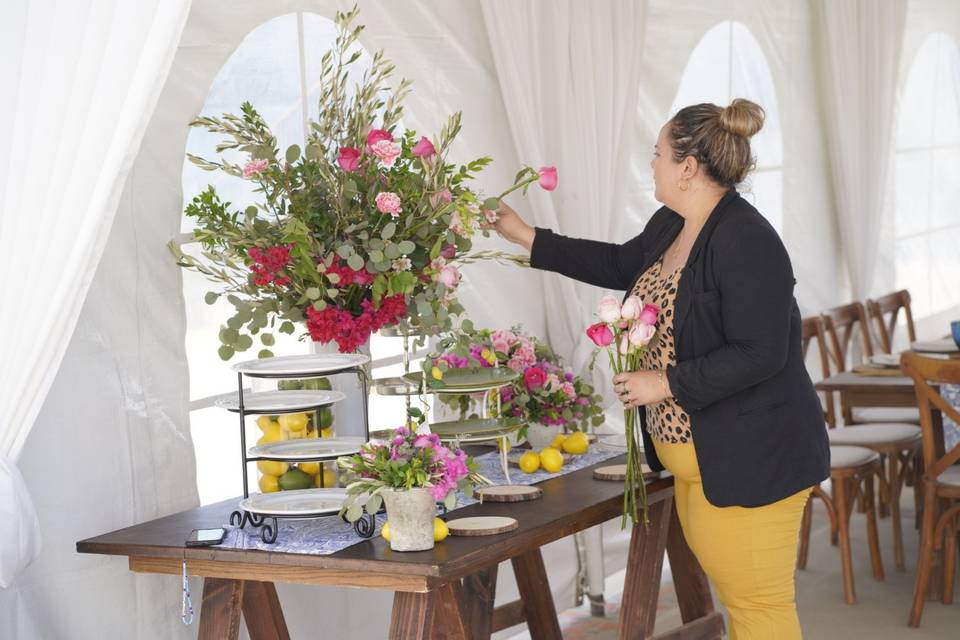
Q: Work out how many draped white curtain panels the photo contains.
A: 3